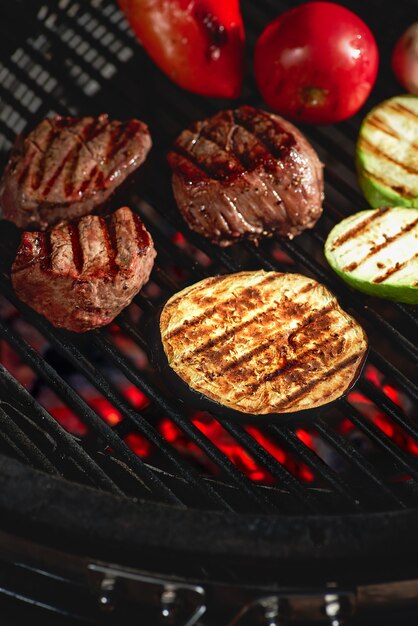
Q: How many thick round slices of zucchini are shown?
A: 2